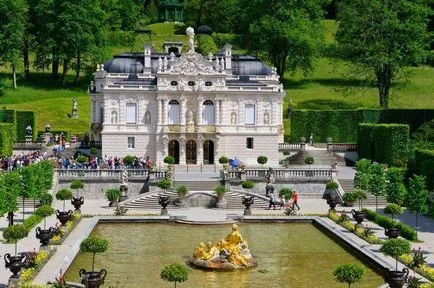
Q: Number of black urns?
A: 11